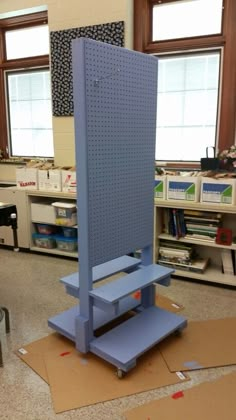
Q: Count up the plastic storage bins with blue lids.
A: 4